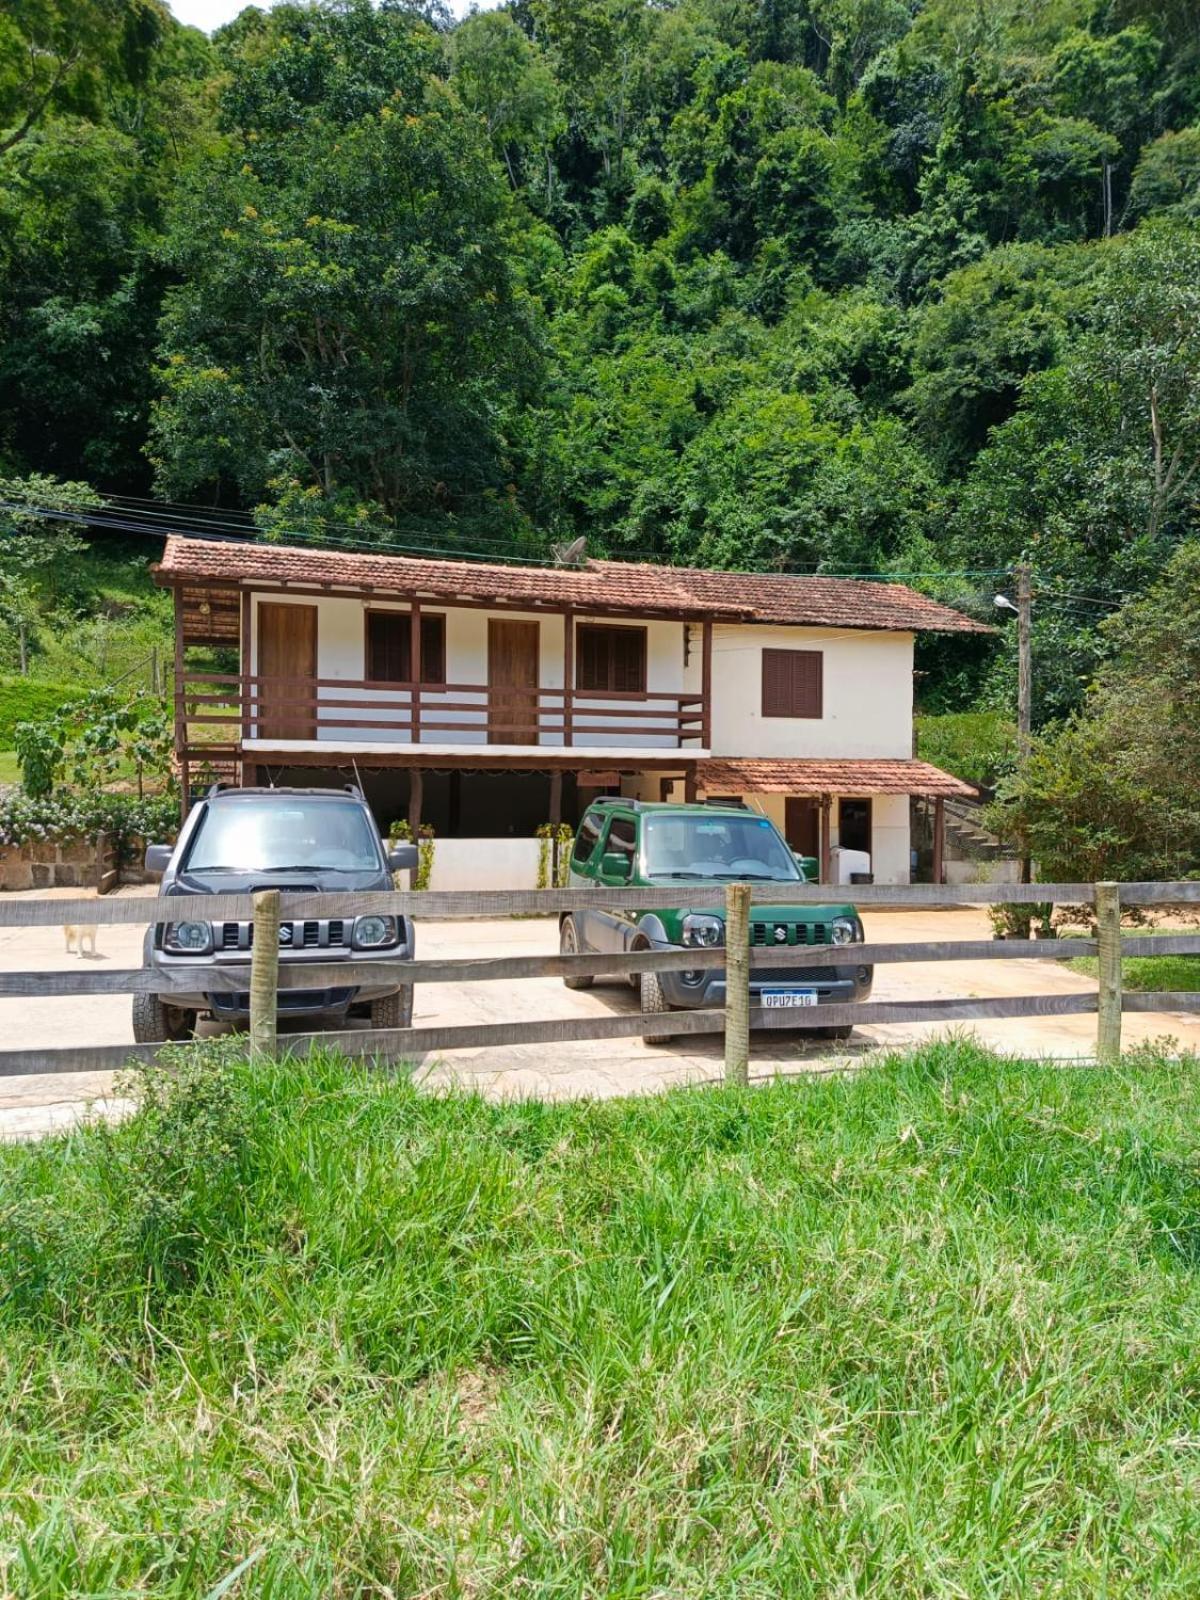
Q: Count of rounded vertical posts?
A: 3